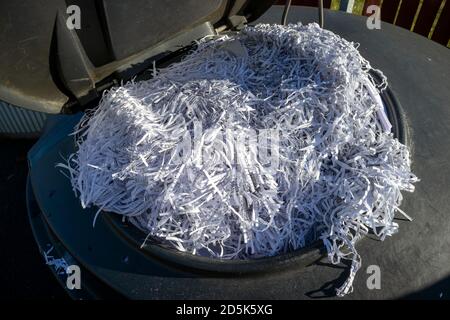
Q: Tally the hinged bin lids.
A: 1